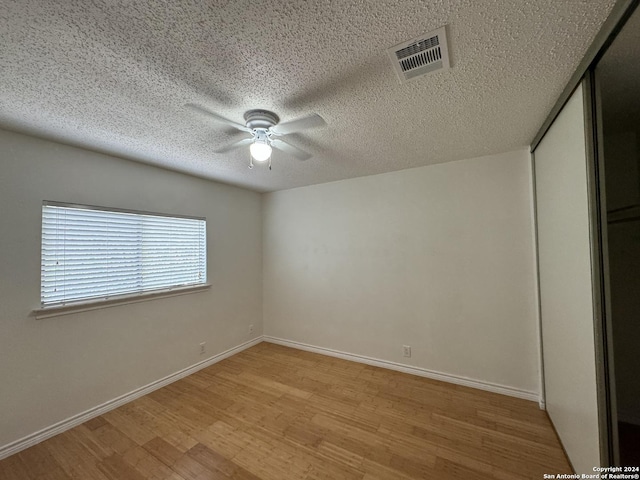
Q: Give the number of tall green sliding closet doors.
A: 0